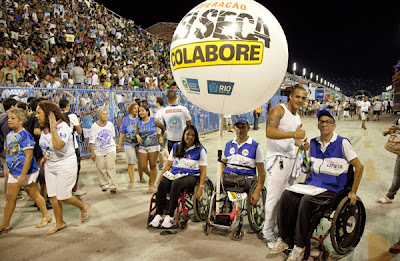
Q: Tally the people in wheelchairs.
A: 3